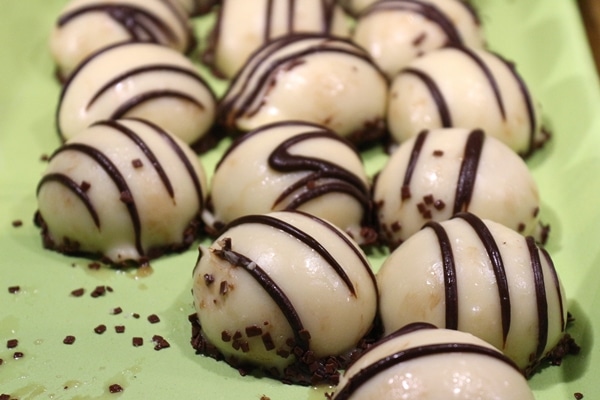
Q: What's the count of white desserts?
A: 14